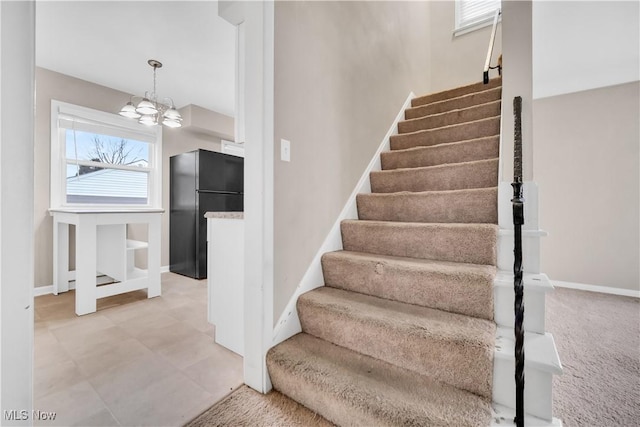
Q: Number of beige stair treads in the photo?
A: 11